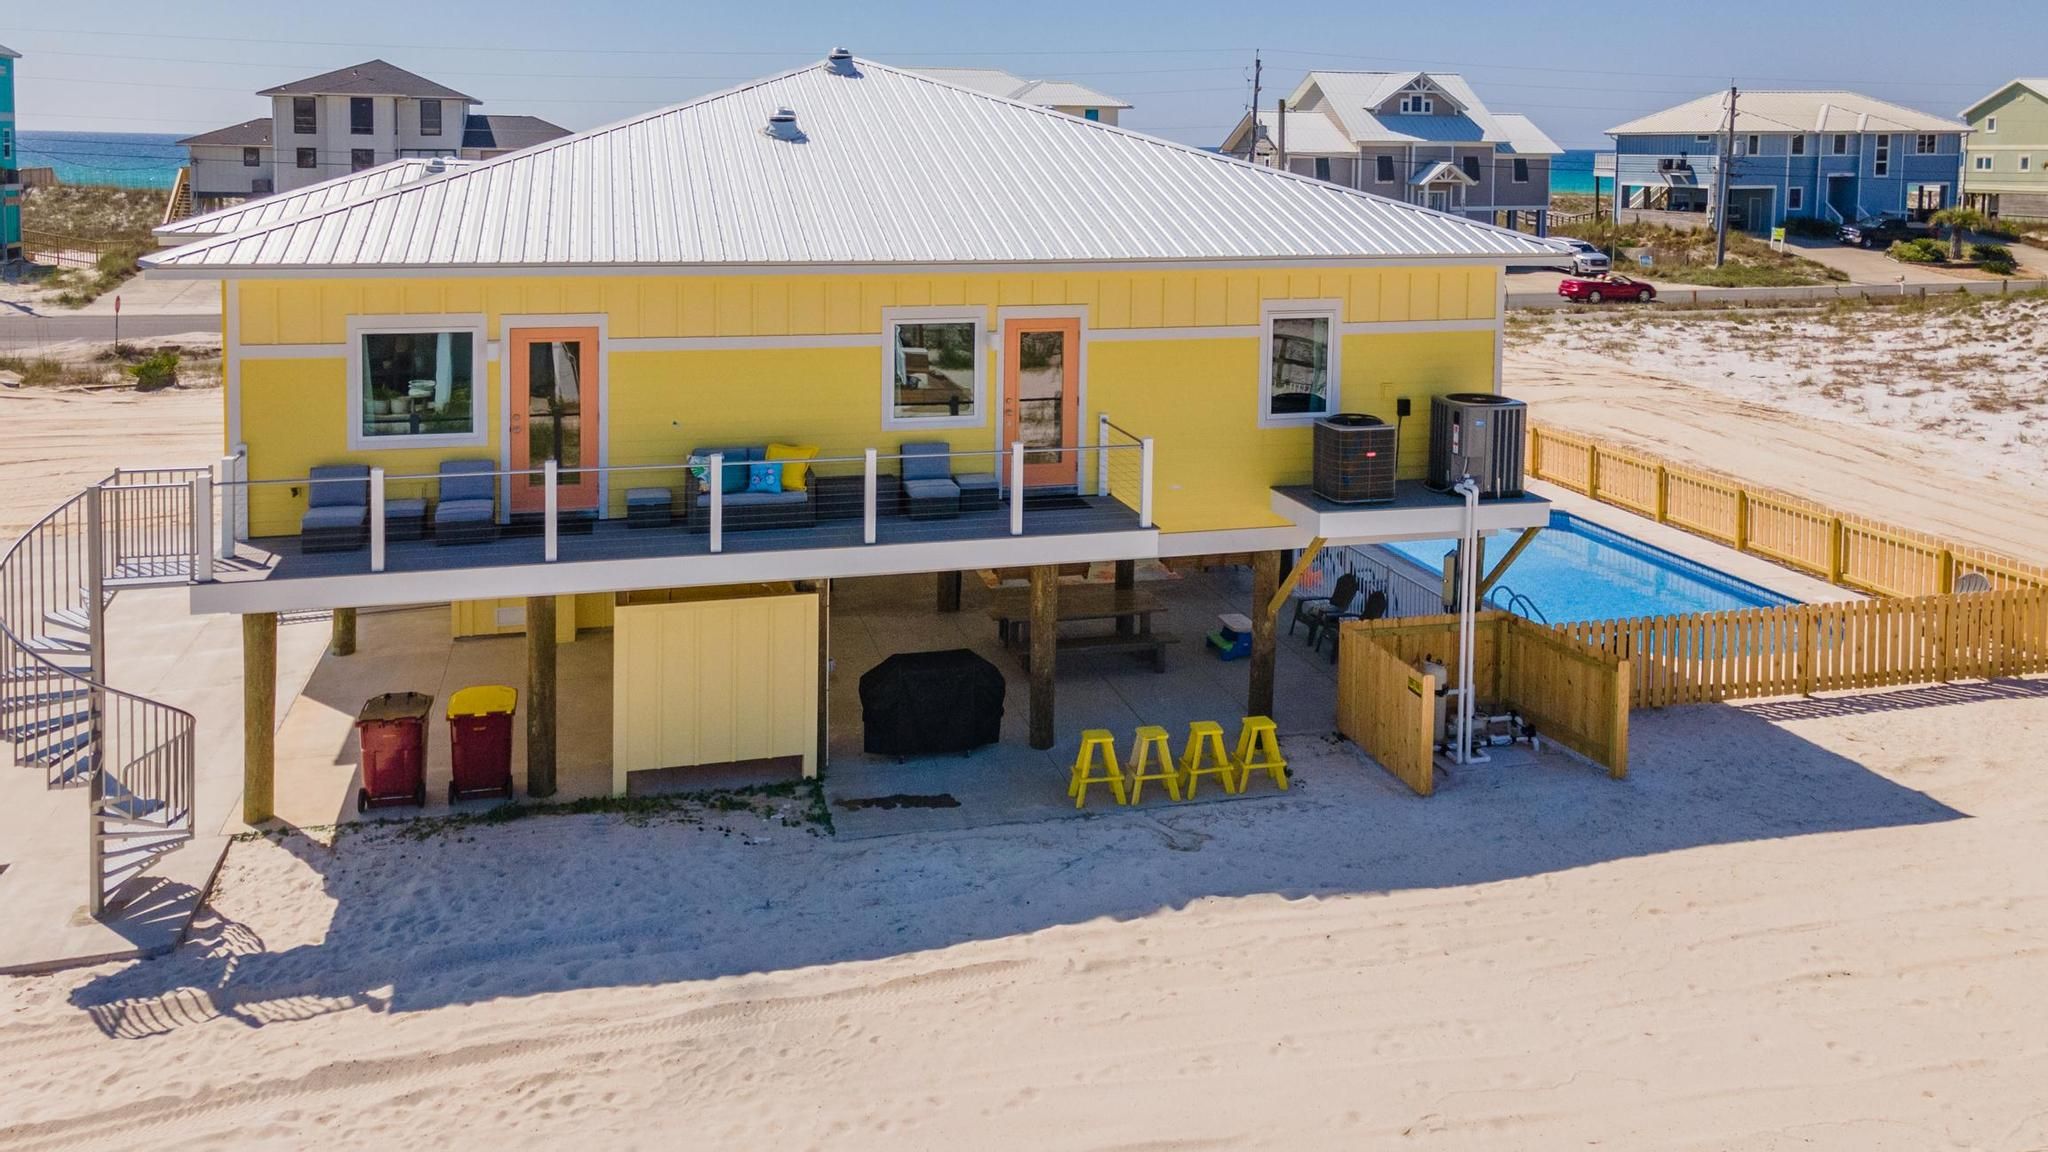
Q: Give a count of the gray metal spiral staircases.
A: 1